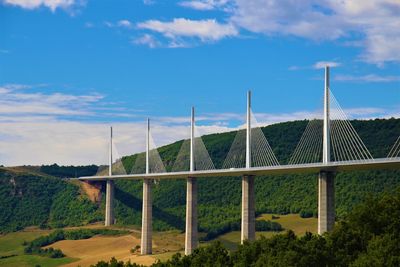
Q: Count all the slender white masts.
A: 5